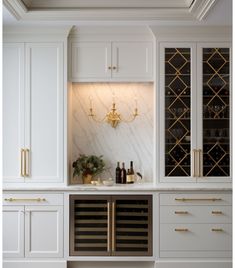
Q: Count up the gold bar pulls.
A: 12